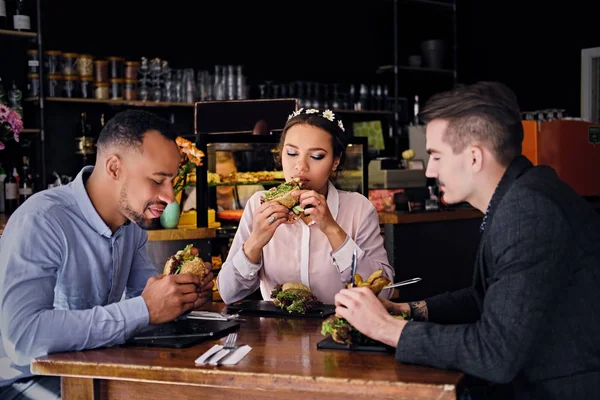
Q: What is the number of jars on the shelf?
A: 14